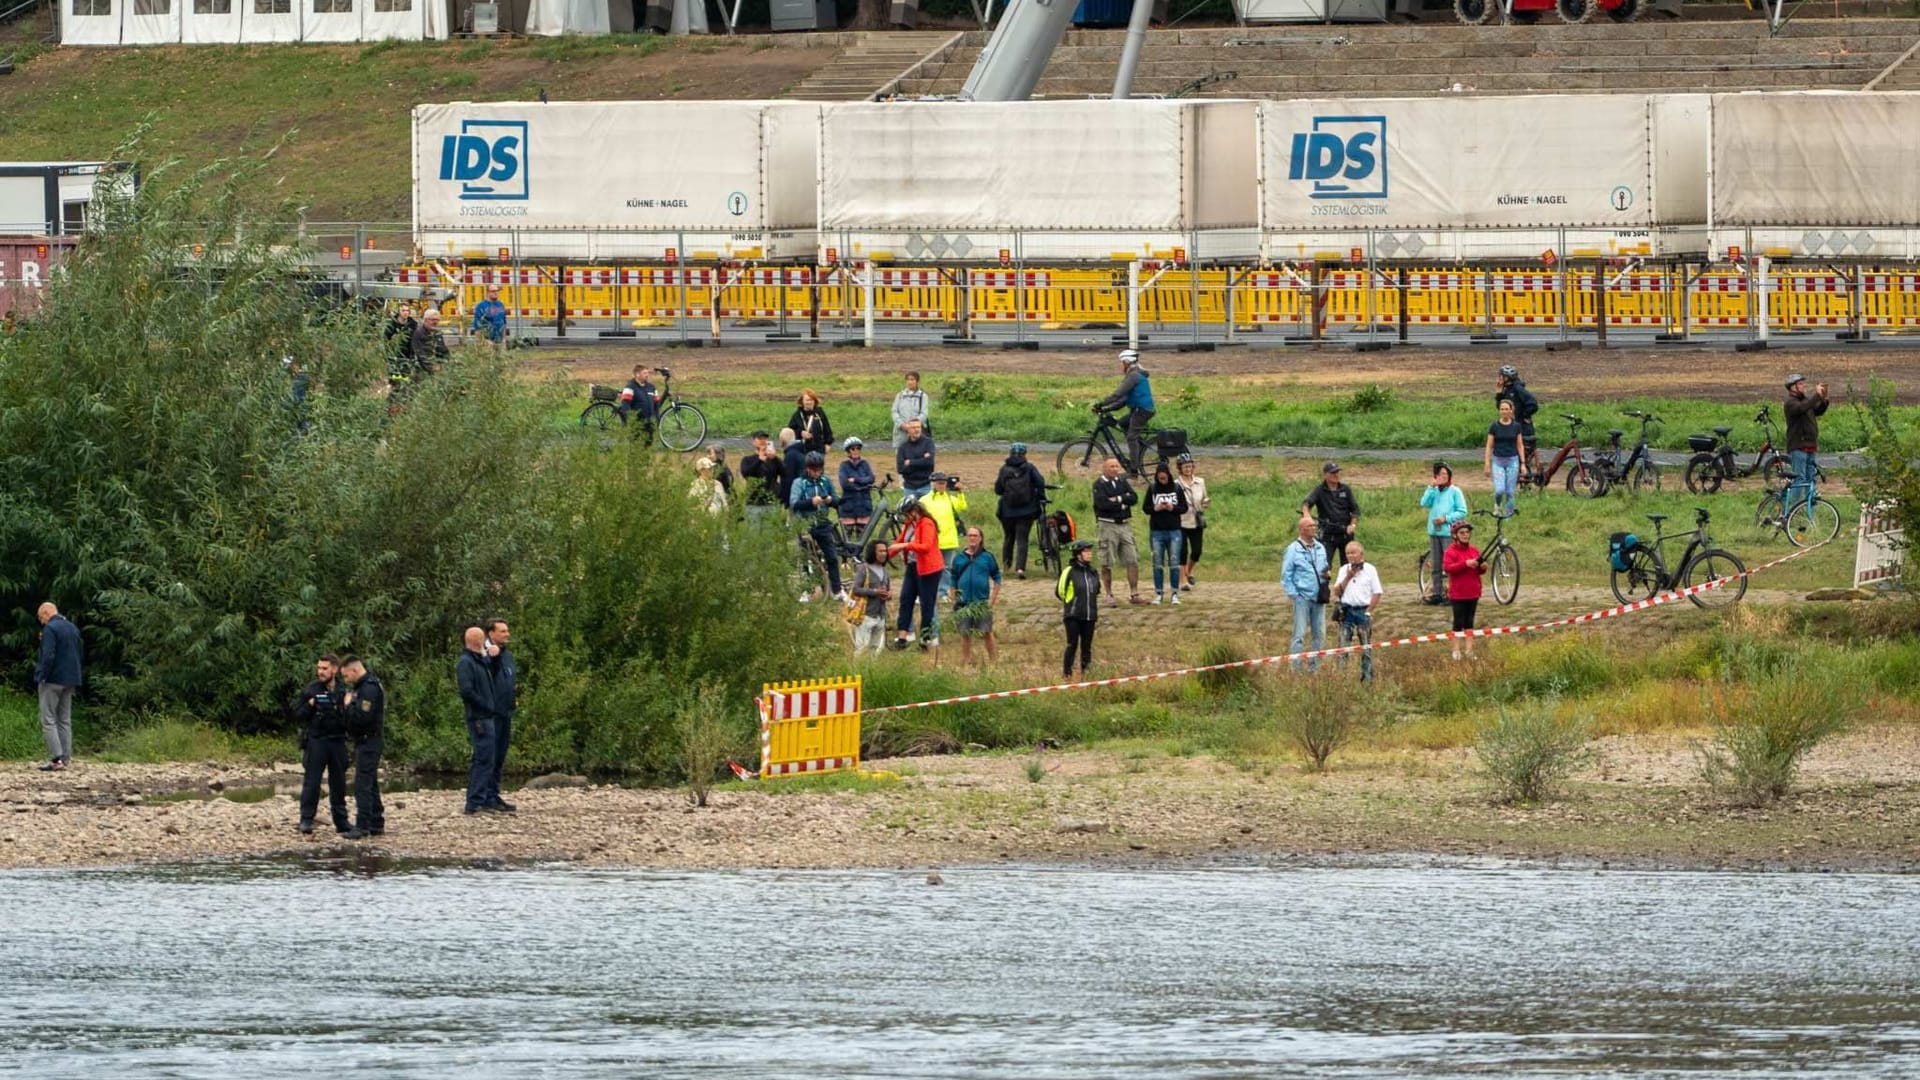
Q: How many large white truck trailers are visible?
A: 4